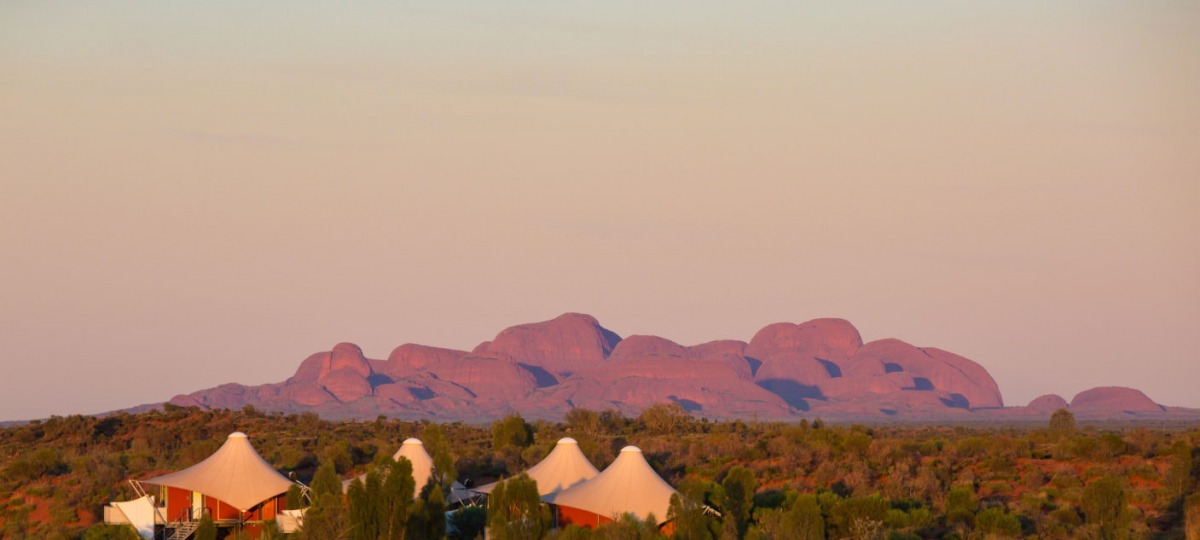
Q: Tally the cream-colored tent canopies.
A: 4